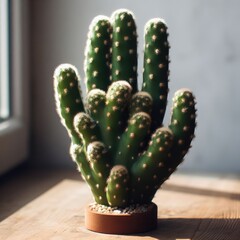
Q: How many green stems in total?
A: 14